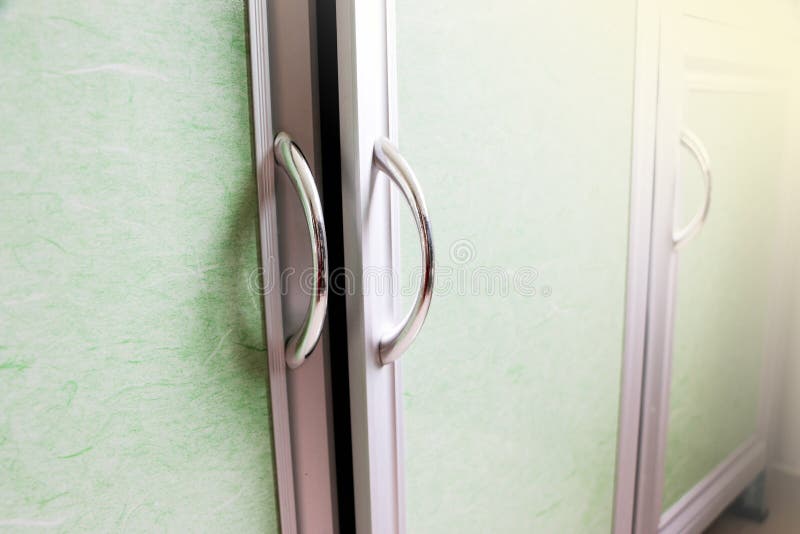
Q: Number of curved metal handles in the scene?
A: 3